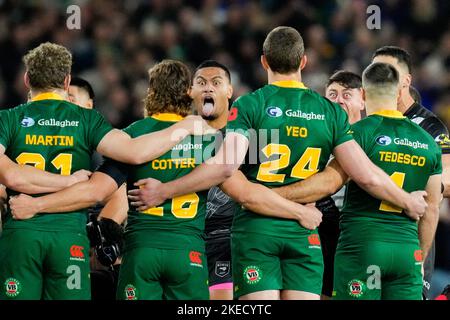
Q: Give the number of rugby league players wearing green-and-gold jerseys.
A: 4